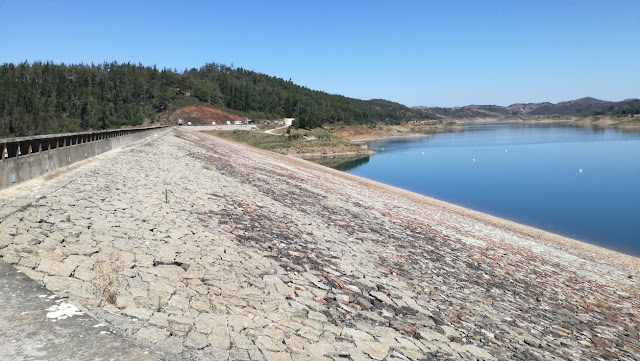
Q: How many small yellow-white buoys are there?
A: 5